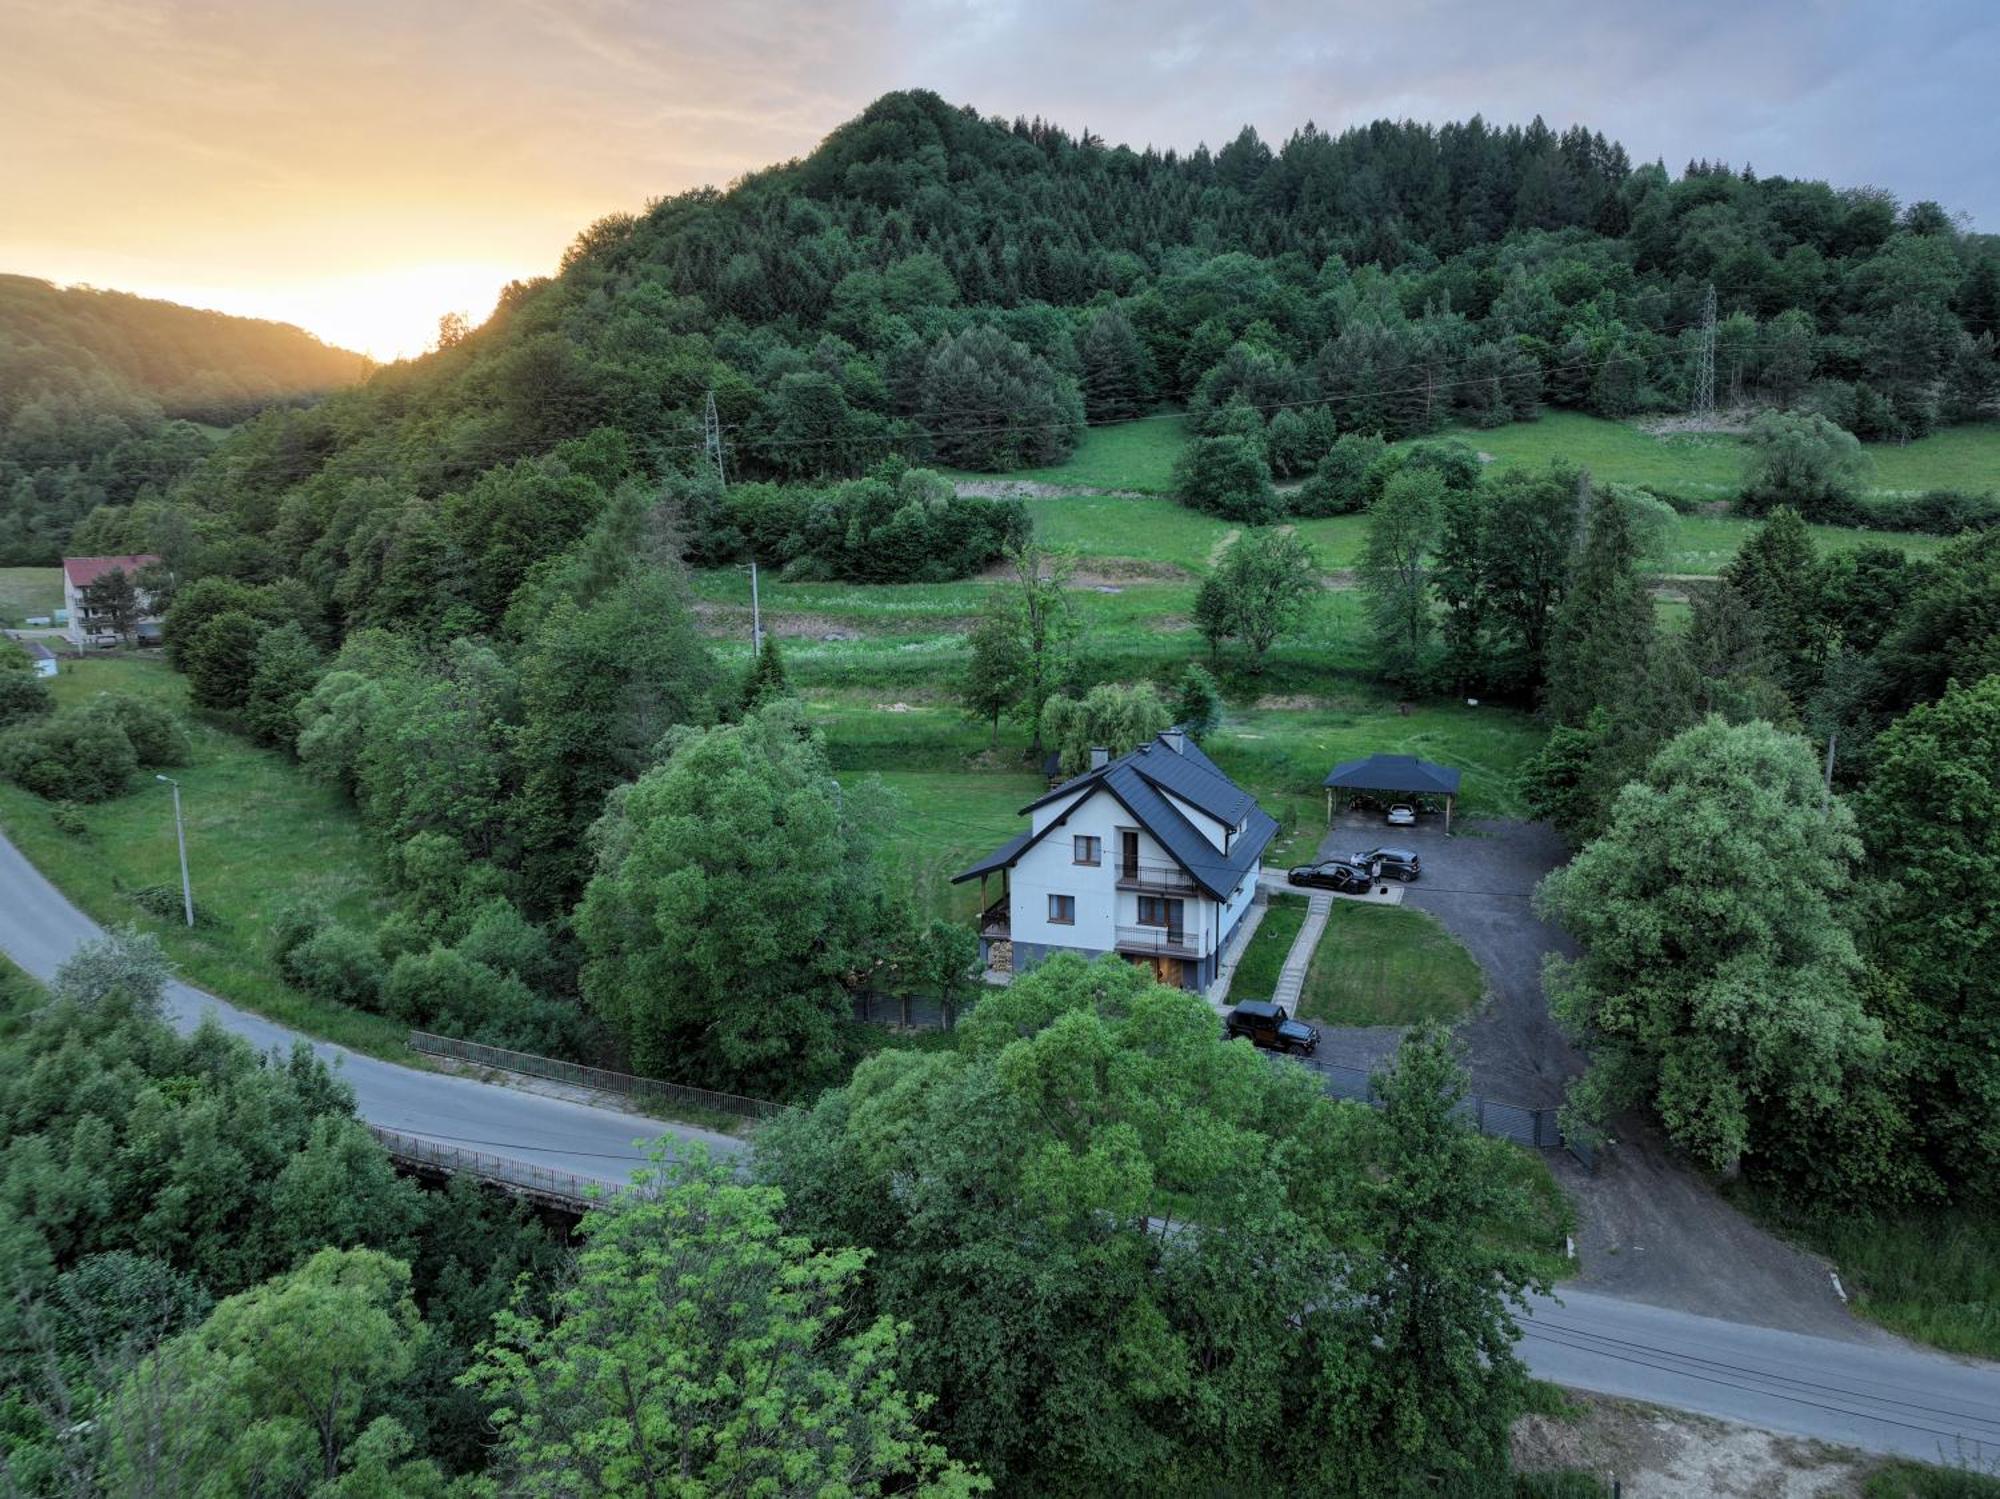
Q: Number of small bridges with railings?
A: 1